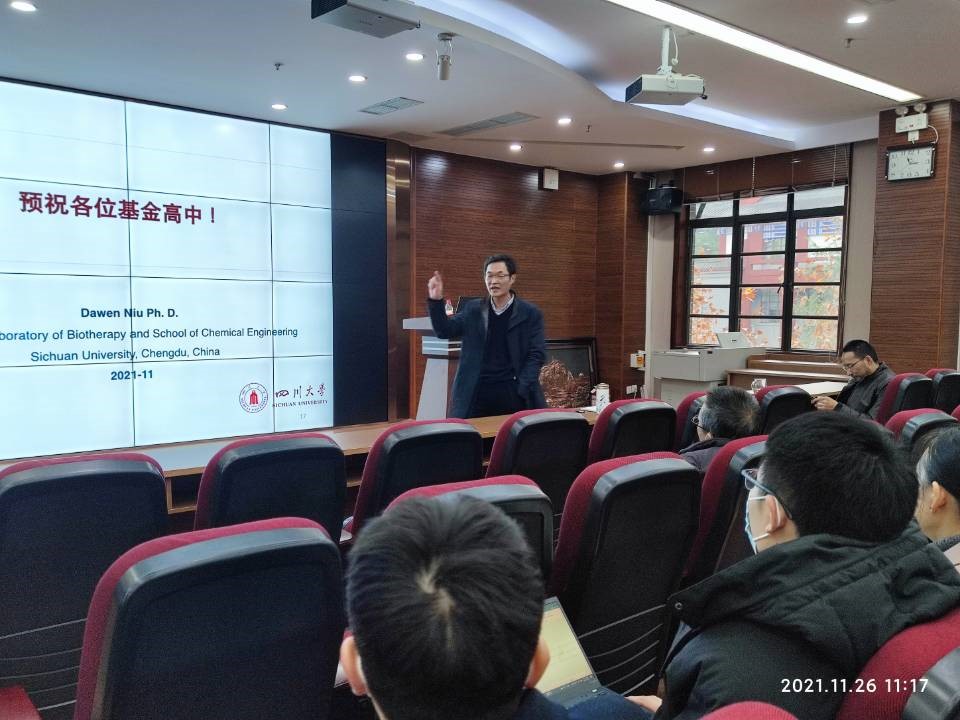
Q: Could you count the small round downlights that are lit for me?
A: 9